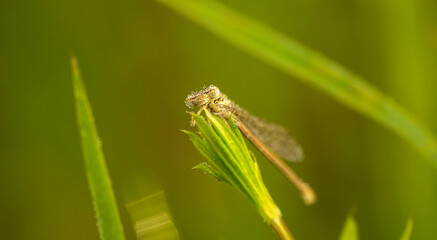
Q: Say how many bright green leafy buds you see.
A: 1